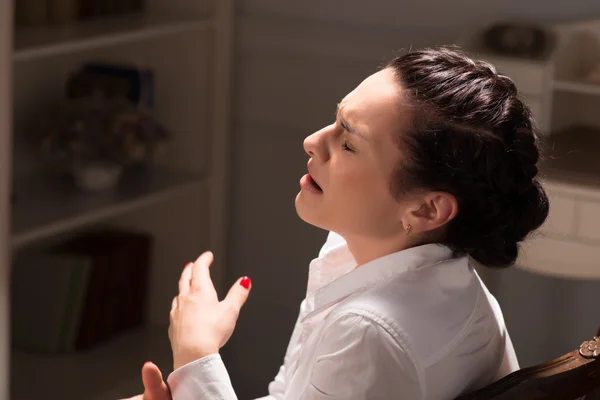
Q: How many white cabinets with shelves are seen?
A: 2